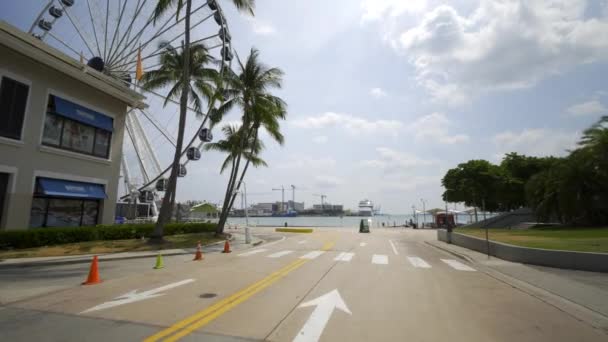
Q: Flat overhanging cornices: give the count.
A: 1